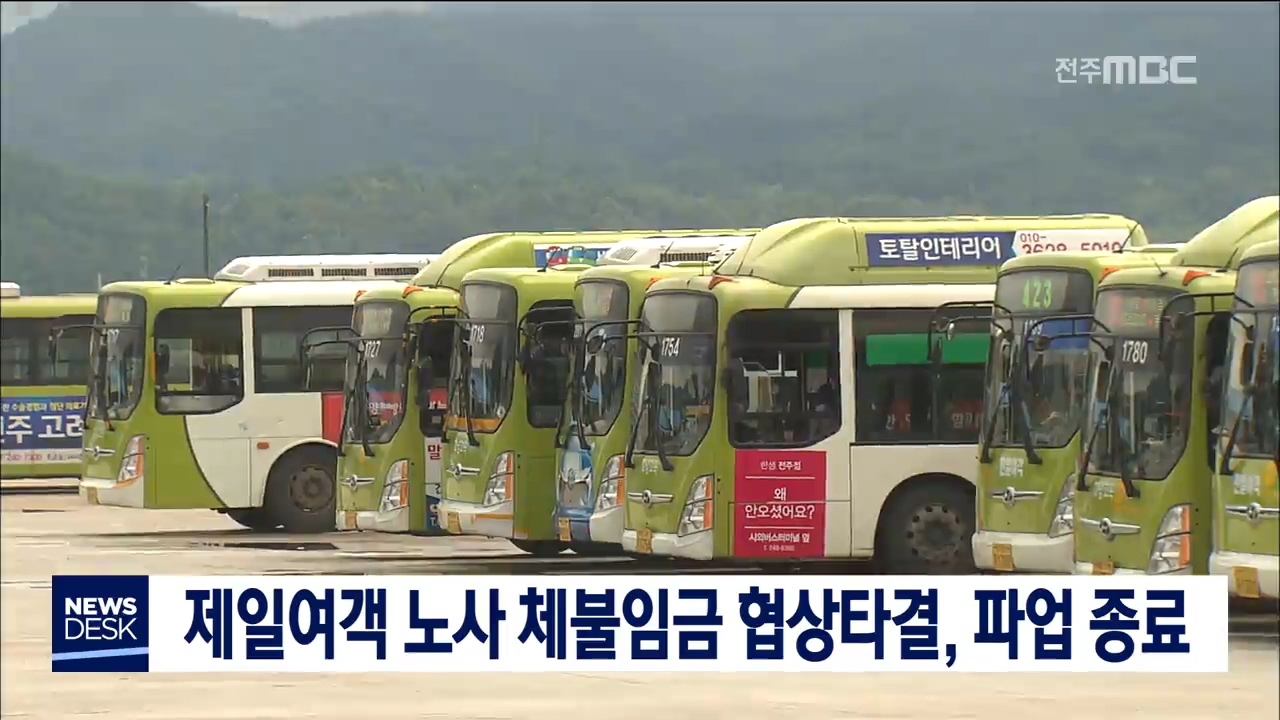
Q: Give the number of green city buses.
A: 9